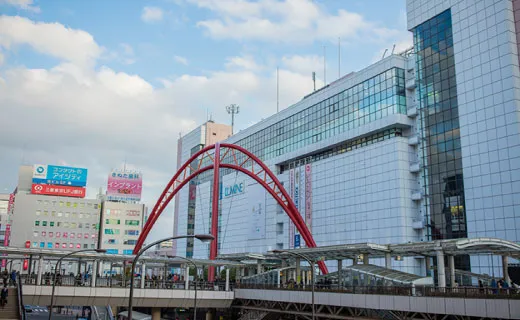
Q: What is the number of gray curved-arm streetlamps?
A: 4